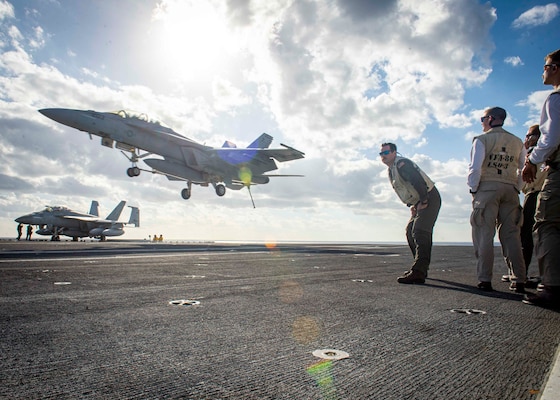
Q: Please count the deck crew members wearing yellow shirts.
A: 2